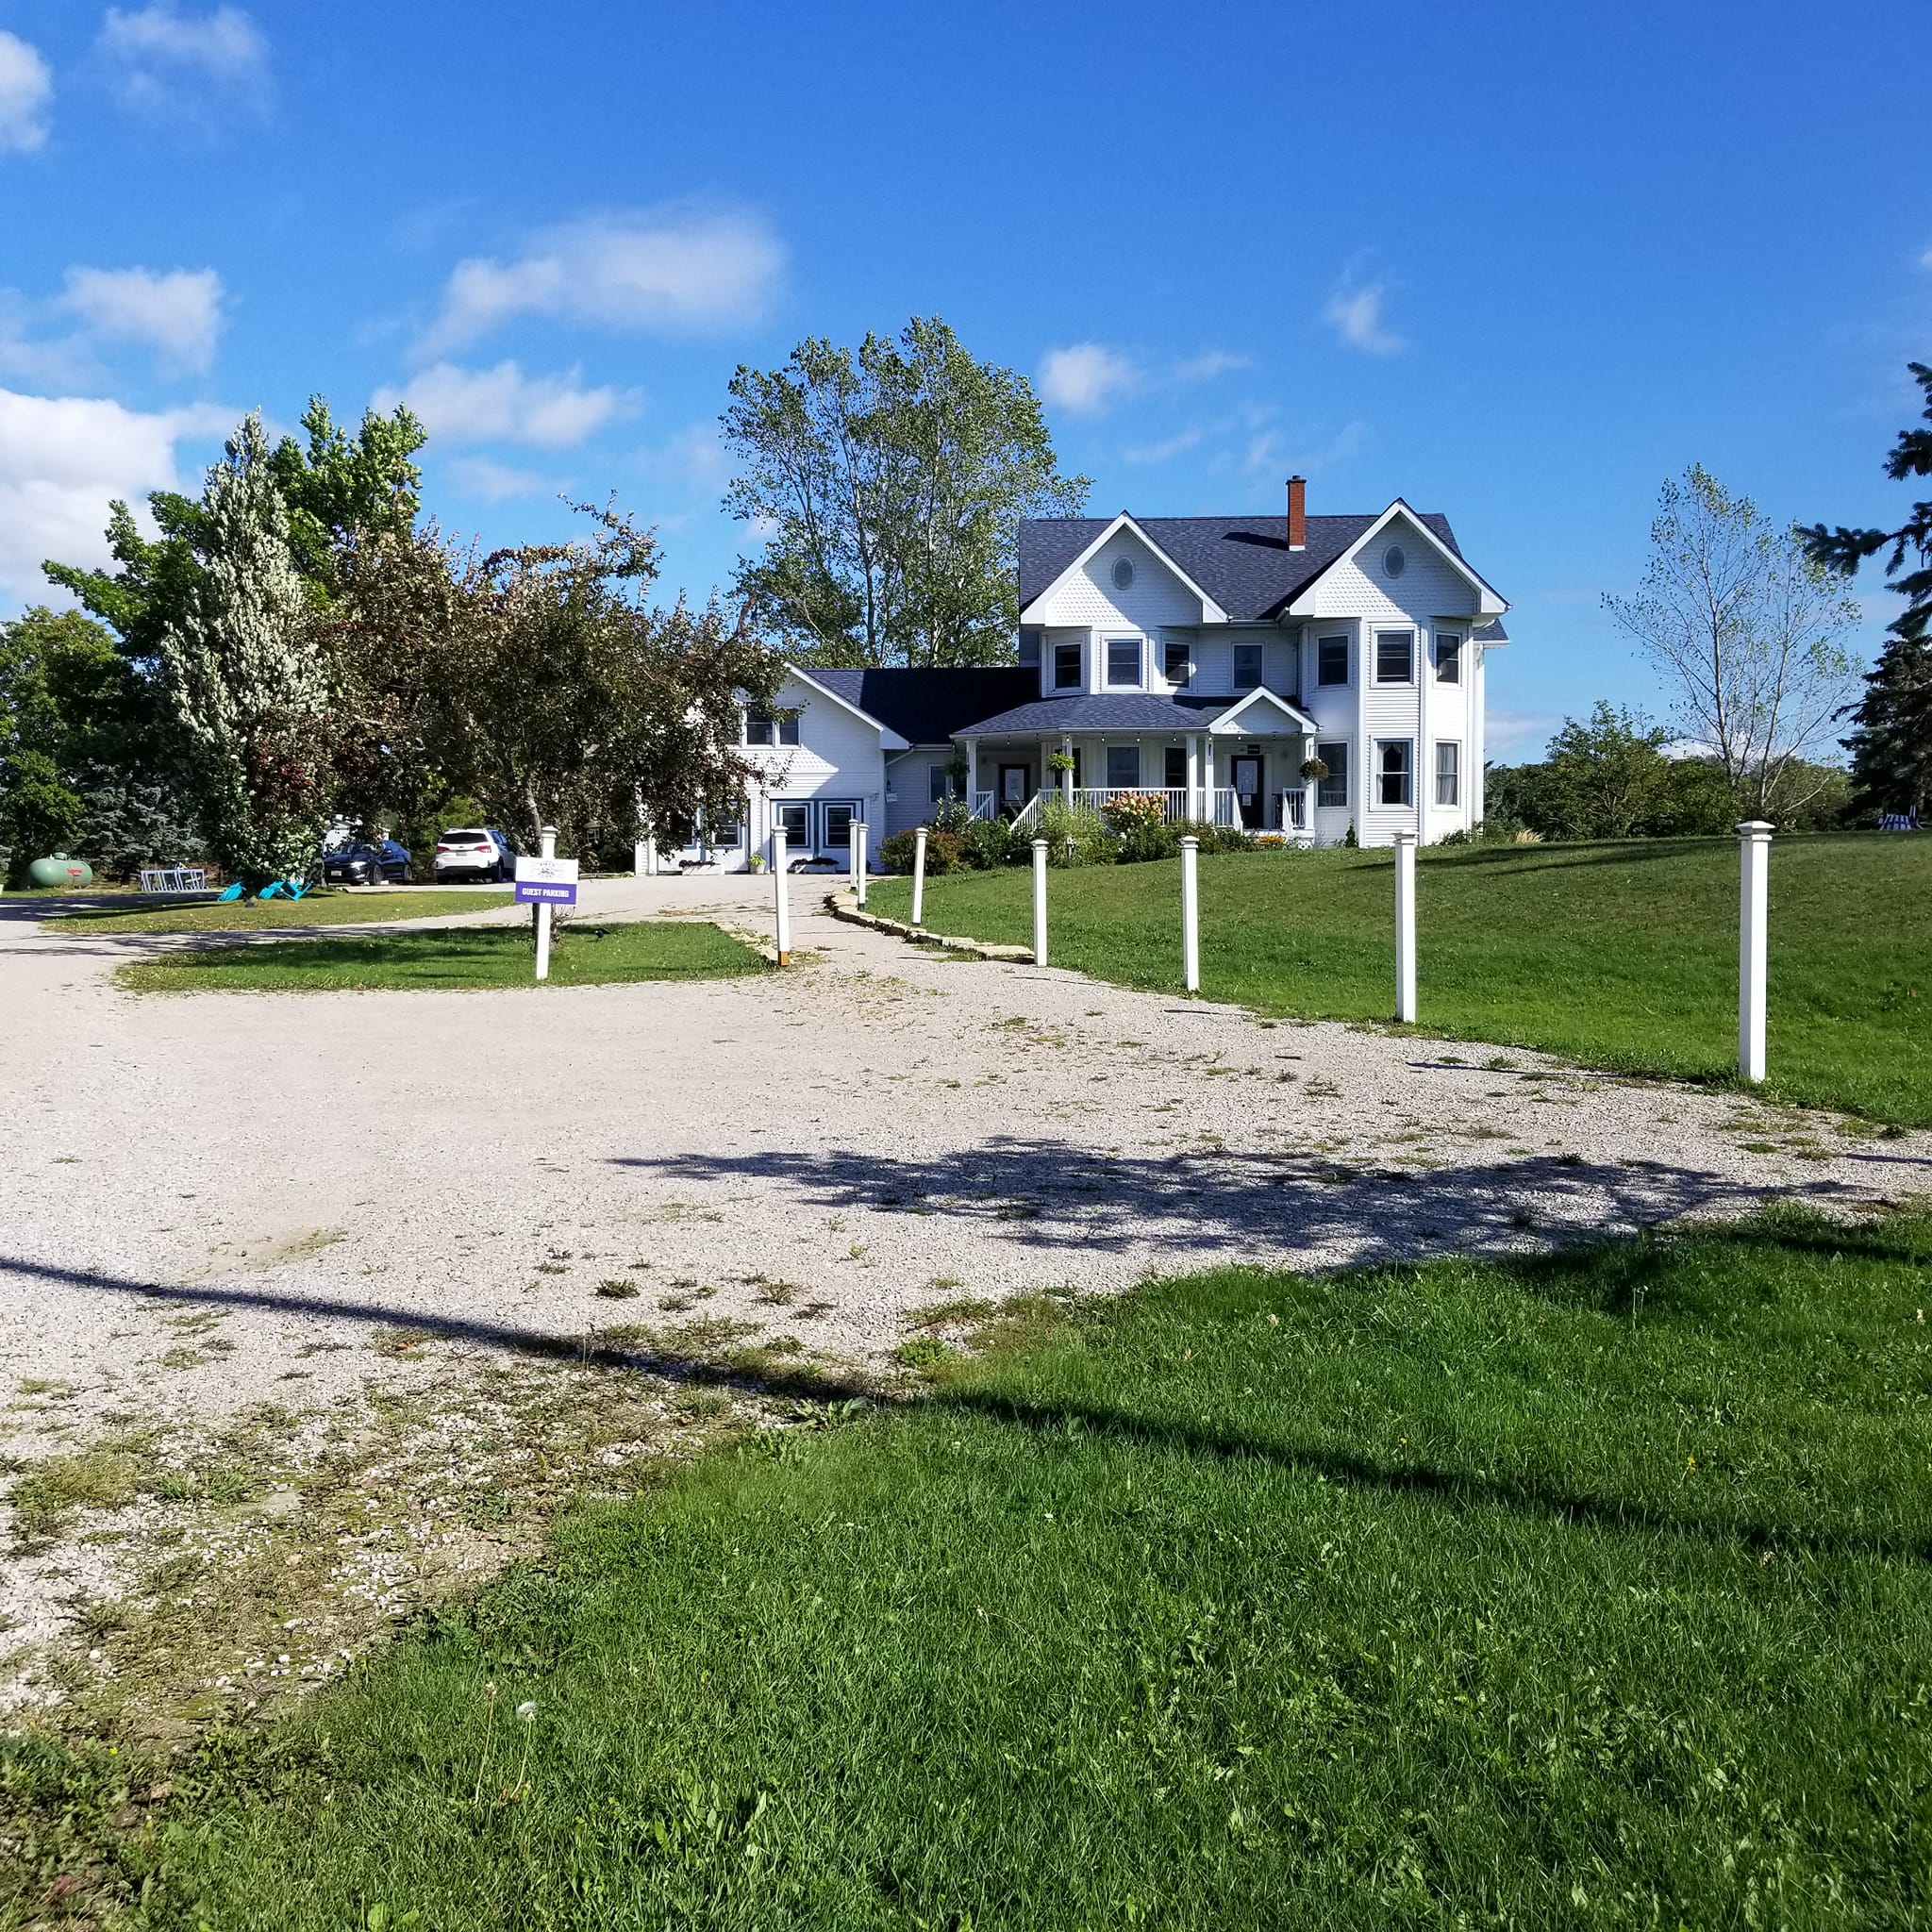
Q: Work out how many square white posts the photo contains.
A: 9